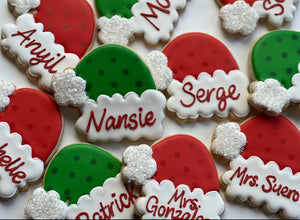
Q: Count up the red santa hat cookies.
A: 6